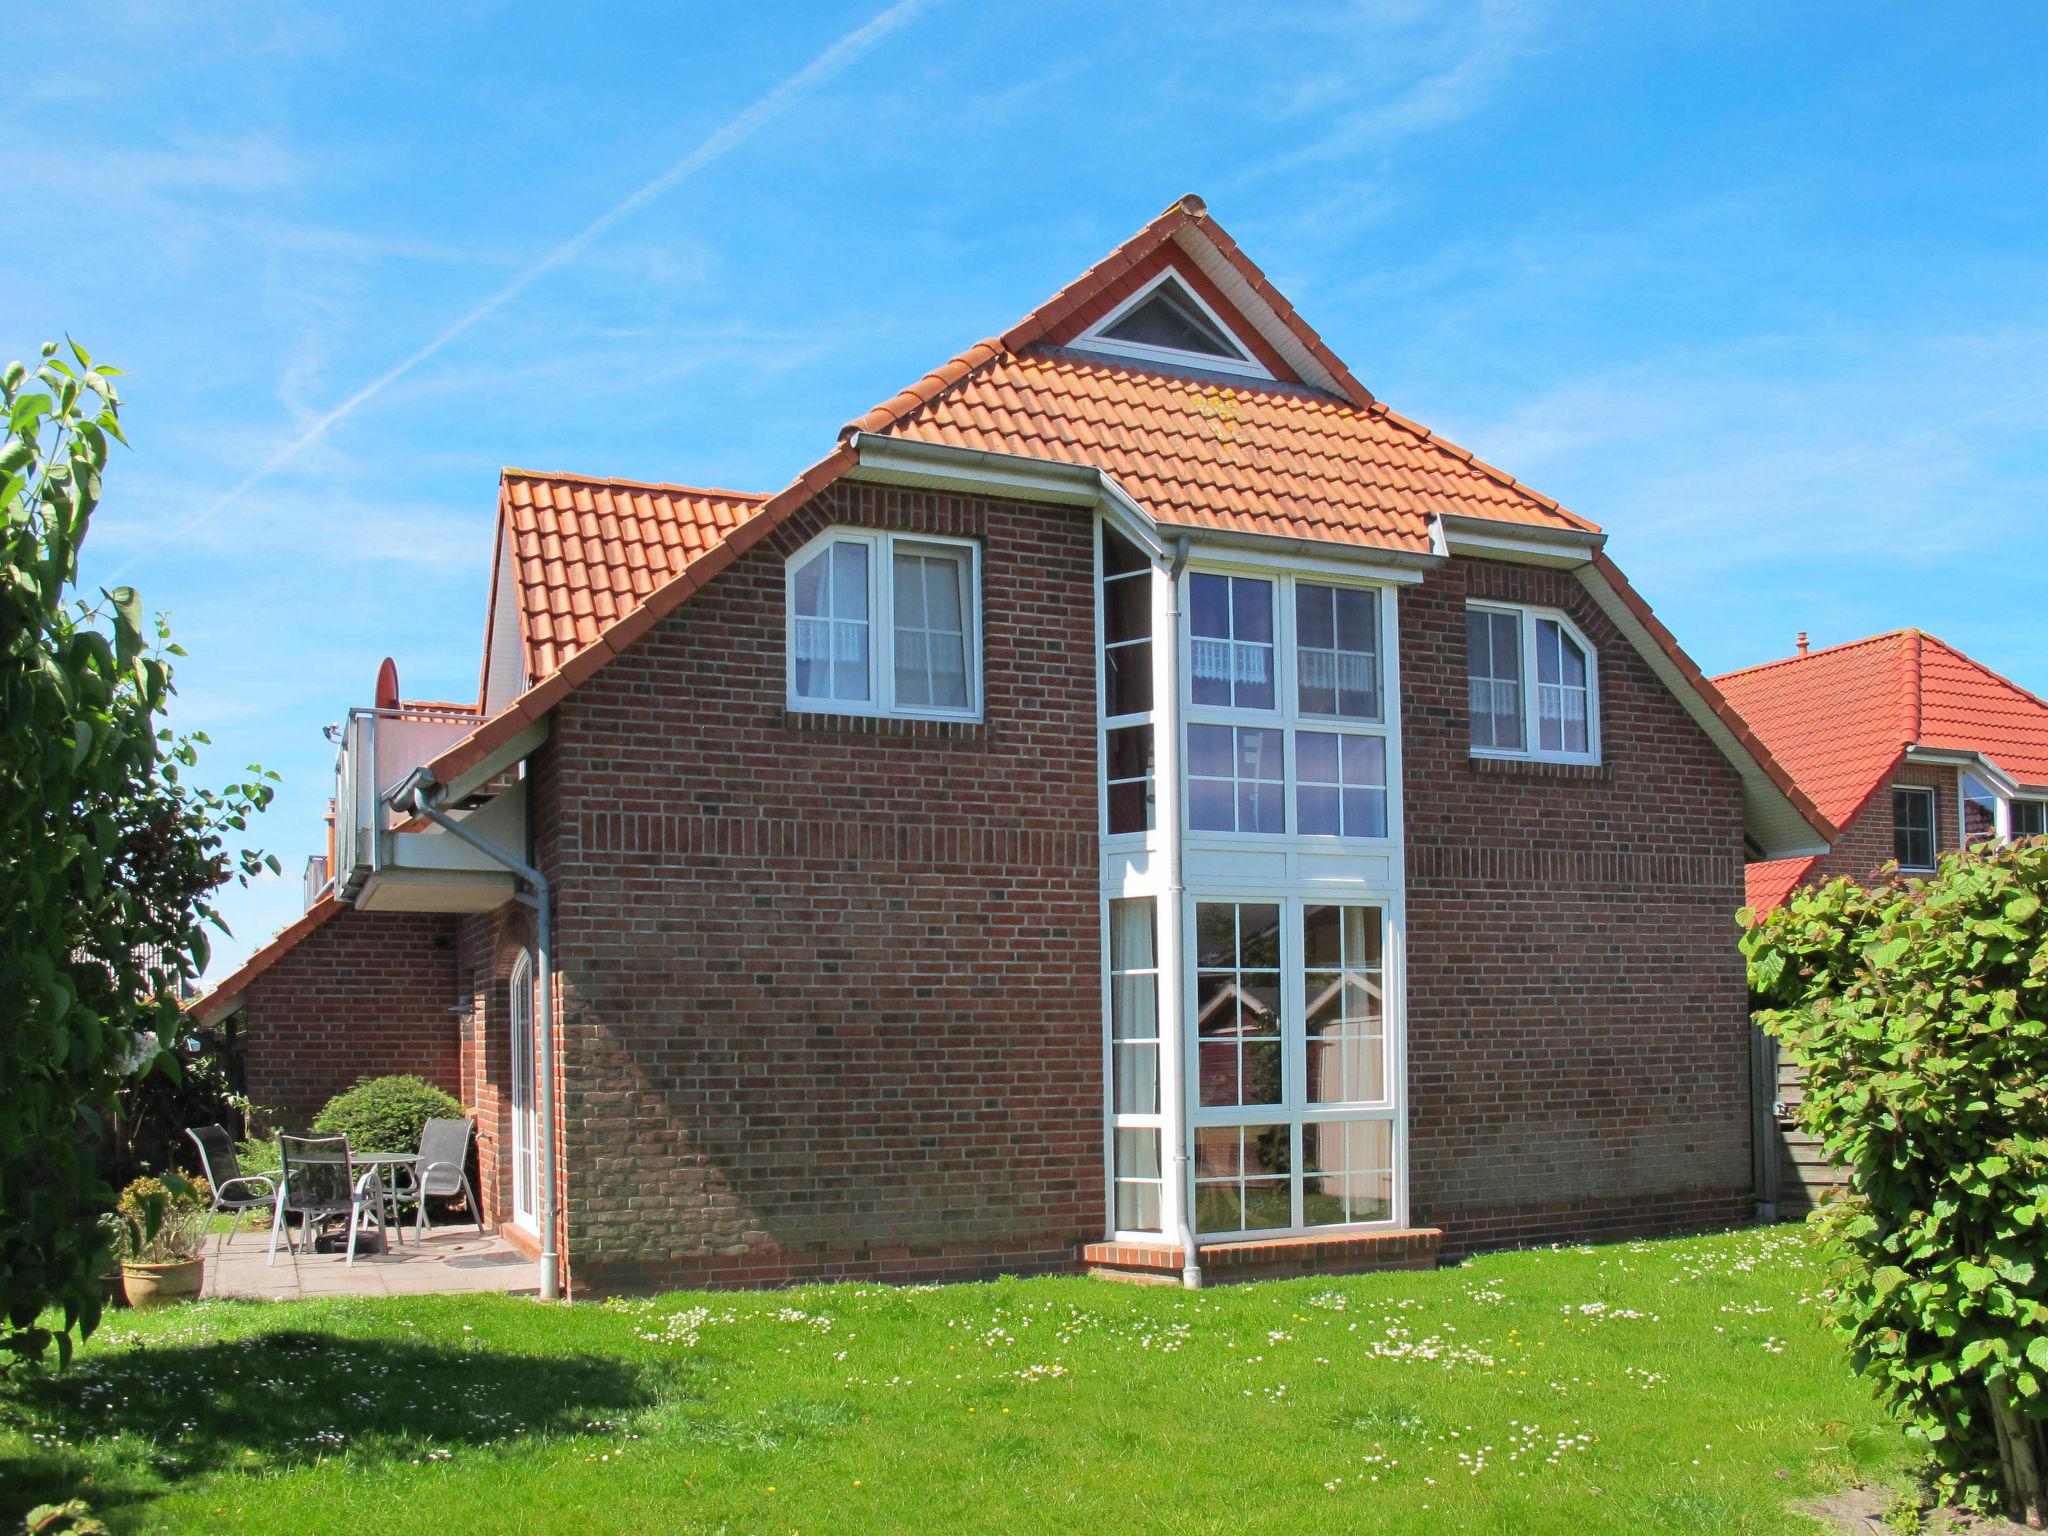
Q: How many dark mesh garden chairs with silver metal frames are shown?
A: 3